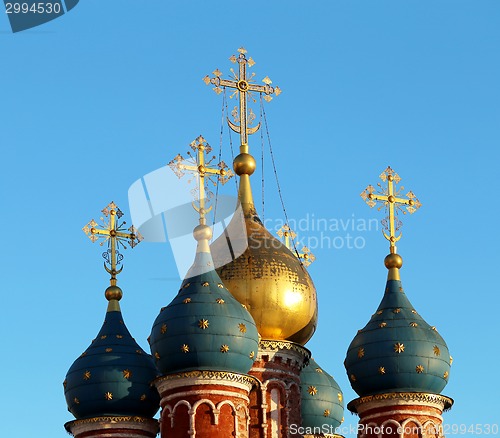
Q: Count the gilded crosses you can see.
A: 5